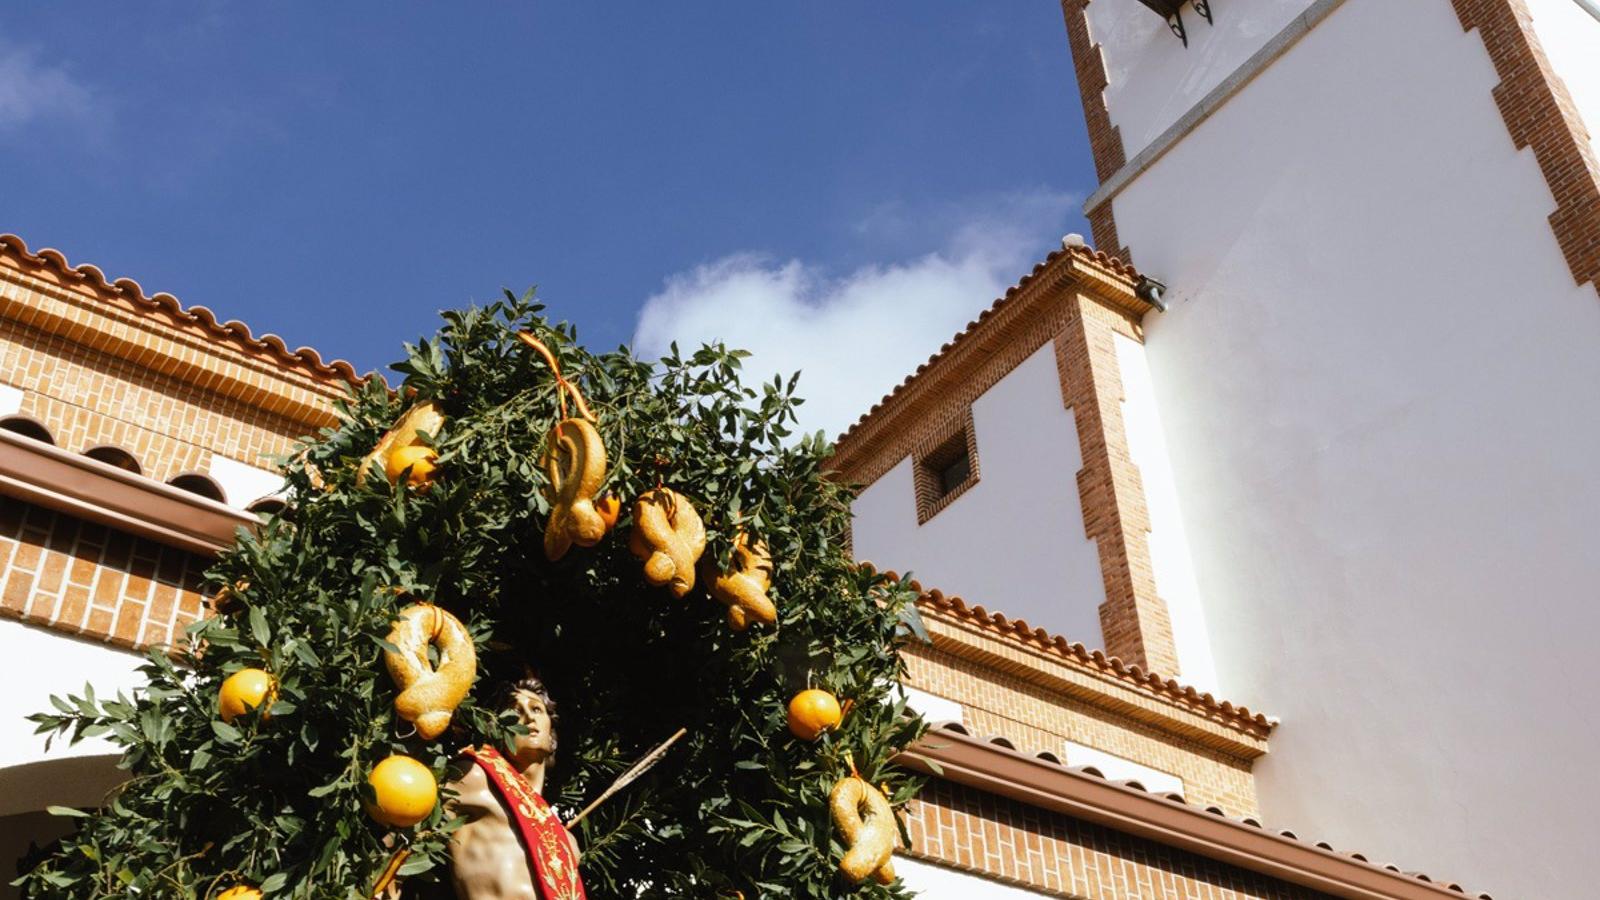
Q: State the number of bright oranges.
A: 6